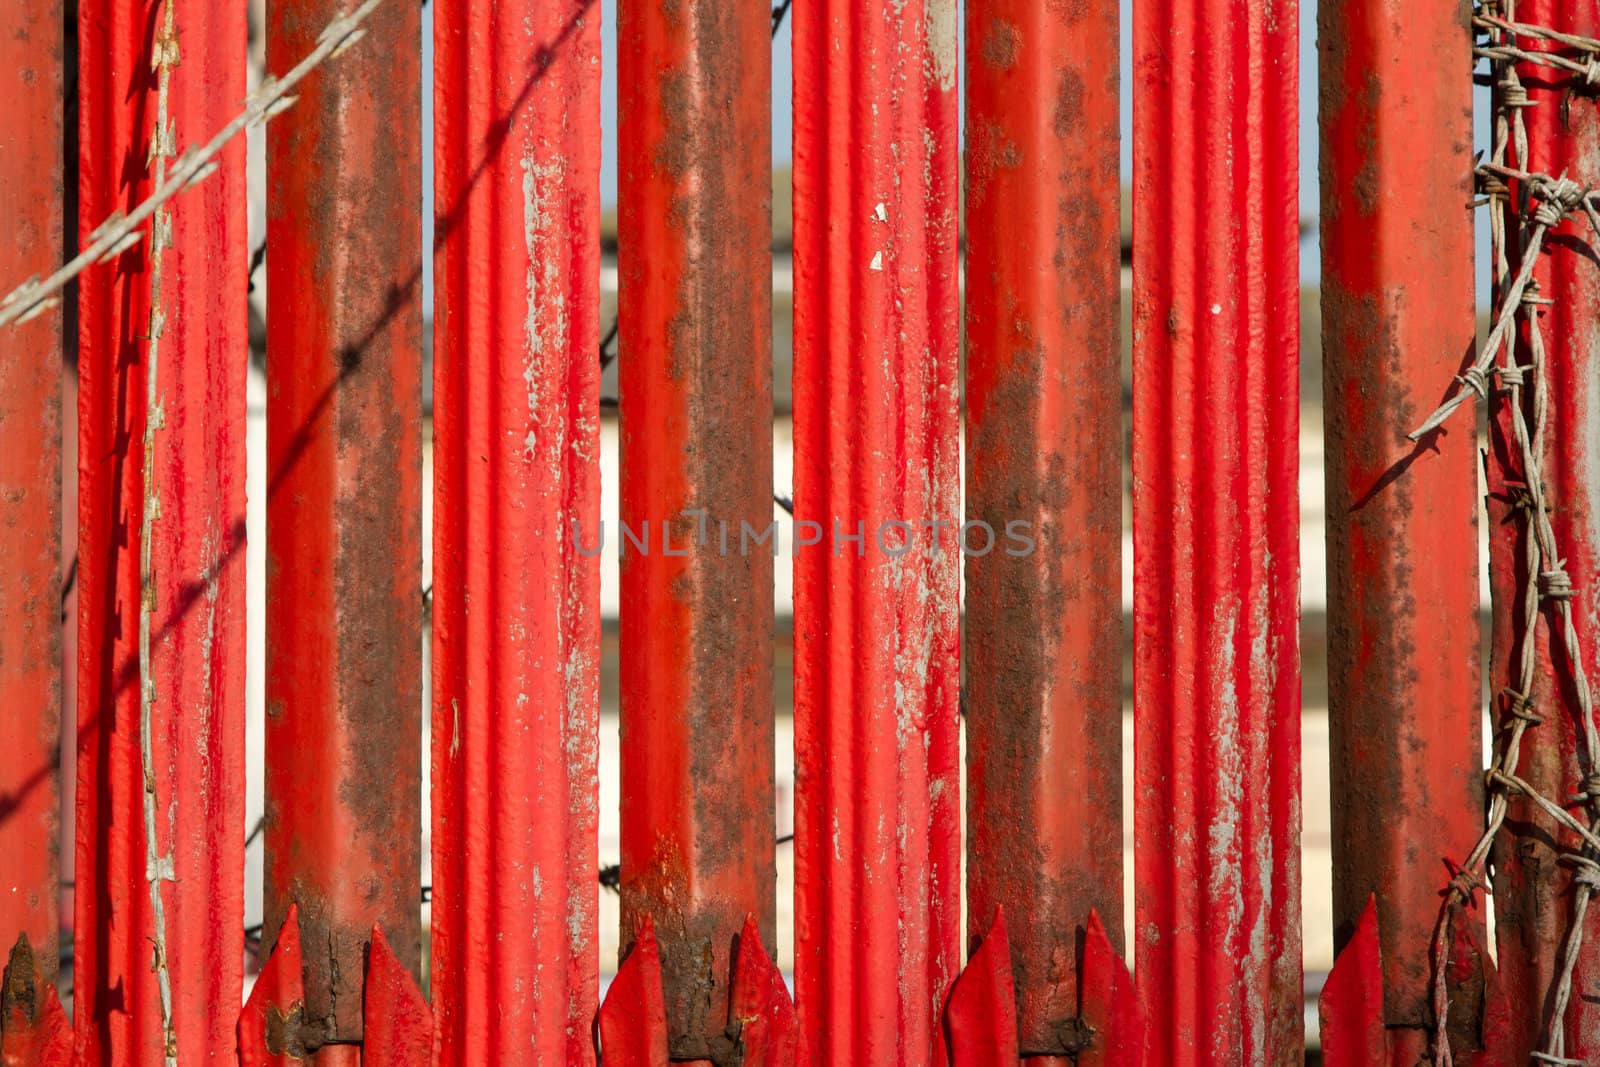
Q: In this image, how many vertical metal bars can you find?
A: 10